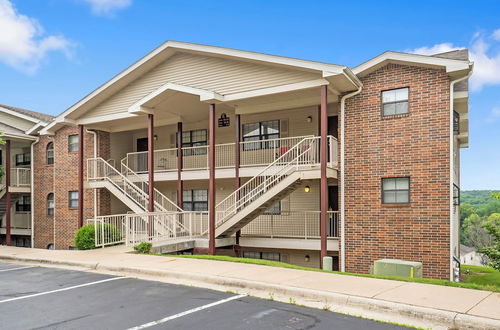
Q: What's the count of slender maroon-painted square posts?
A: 7